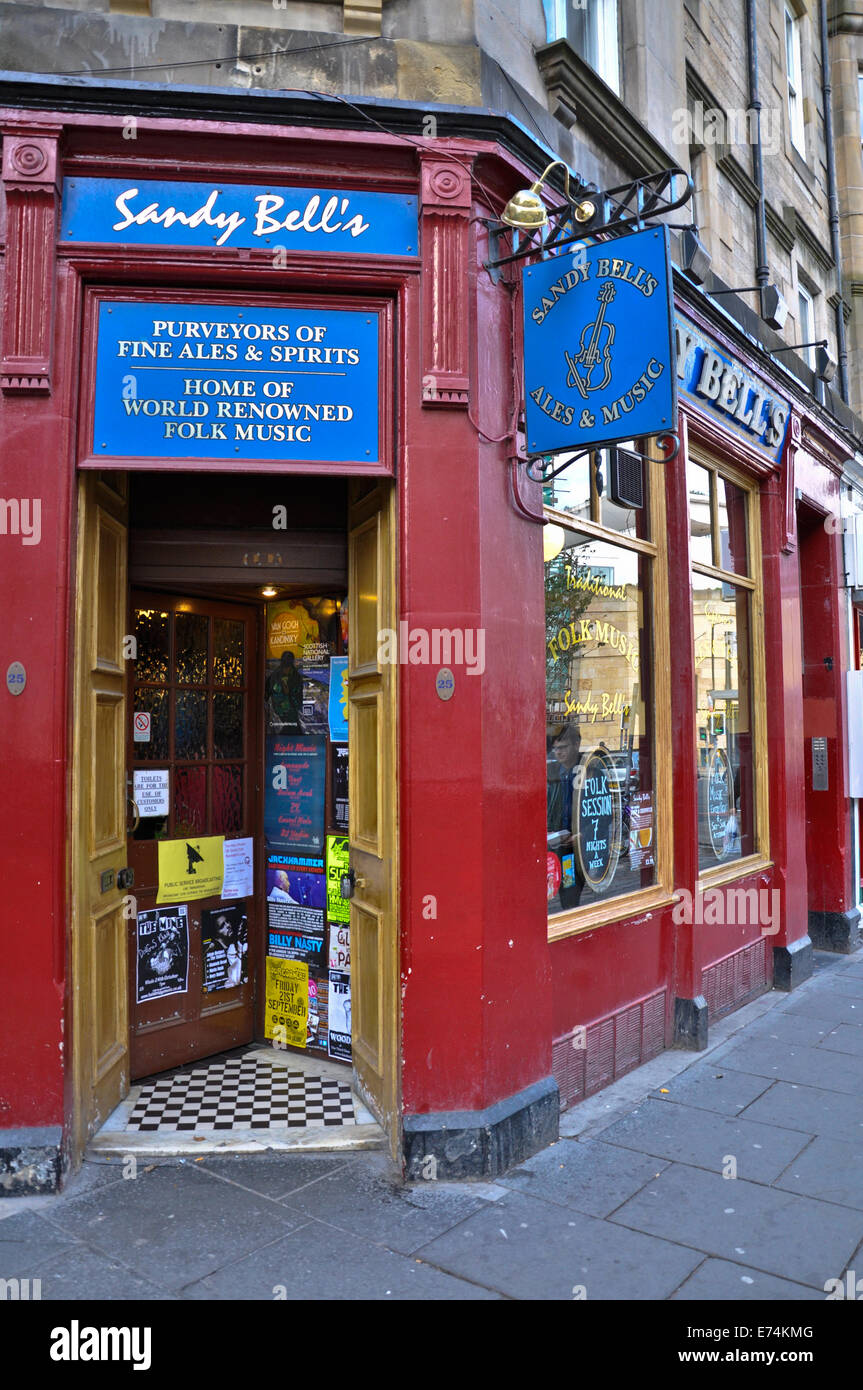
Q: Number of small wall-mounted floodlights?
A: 3